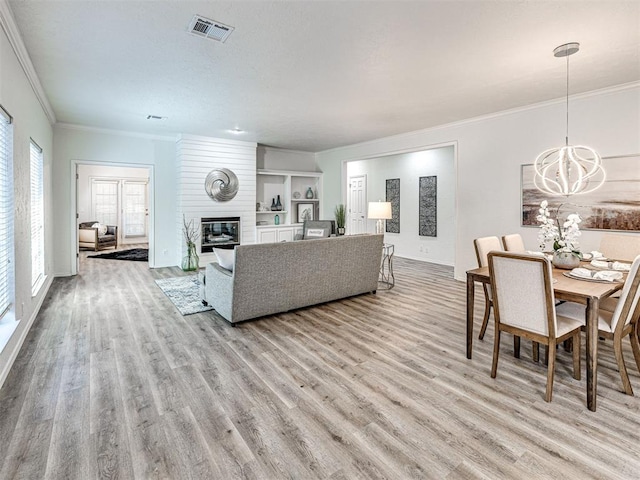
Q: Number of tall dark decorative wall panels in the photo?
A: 2